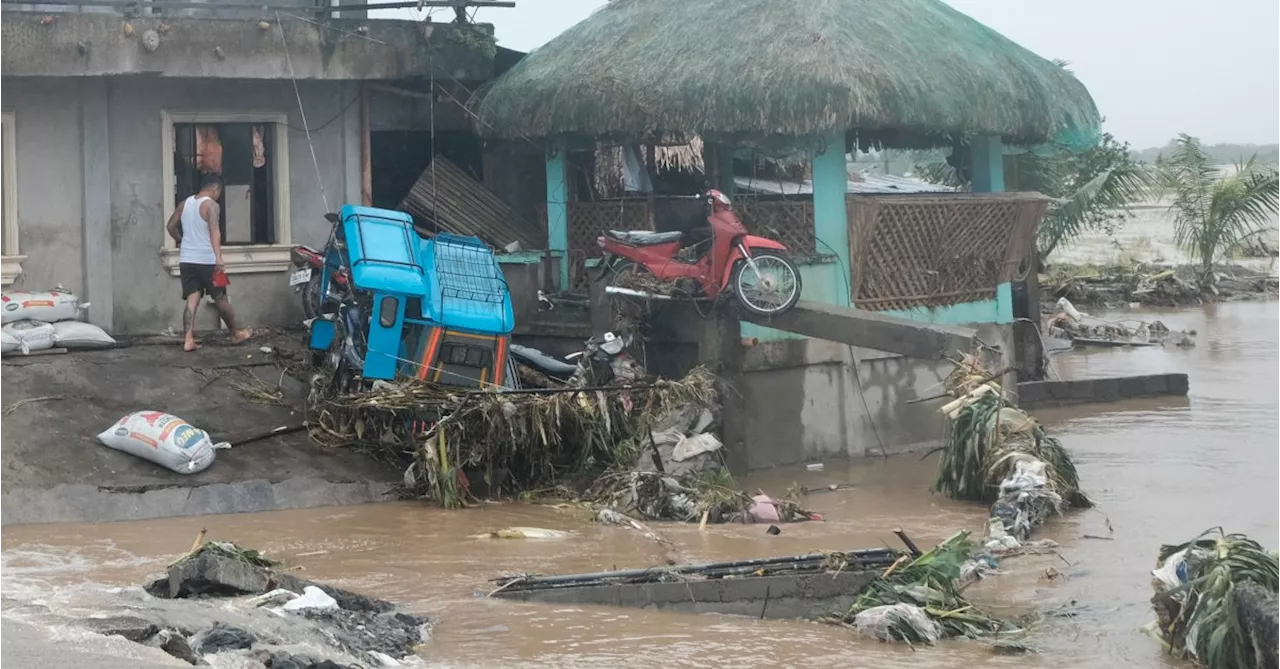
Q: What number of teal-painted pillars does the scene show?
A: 3